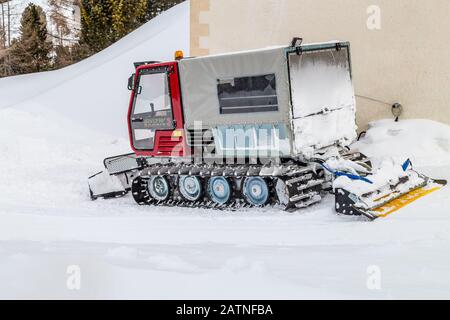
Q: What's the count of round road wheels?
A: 4